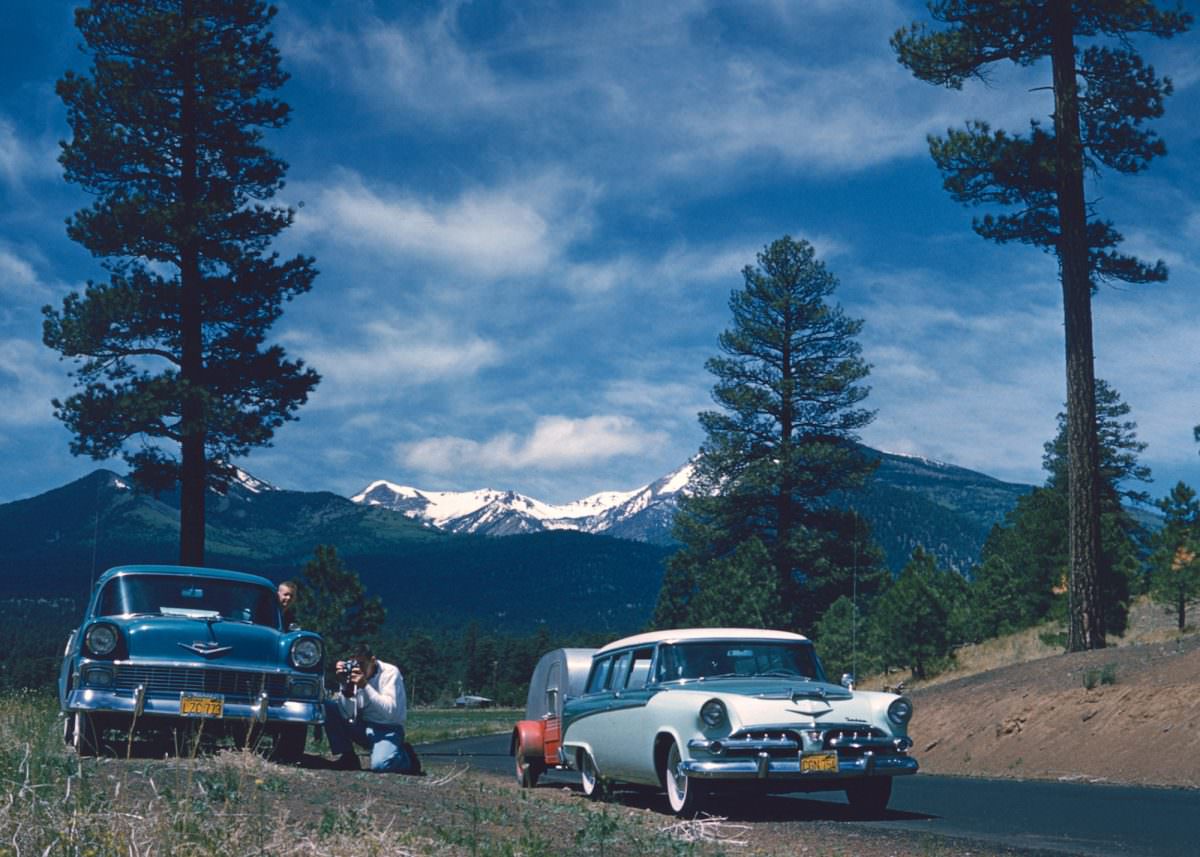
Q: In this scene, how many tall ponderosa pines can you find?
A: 3